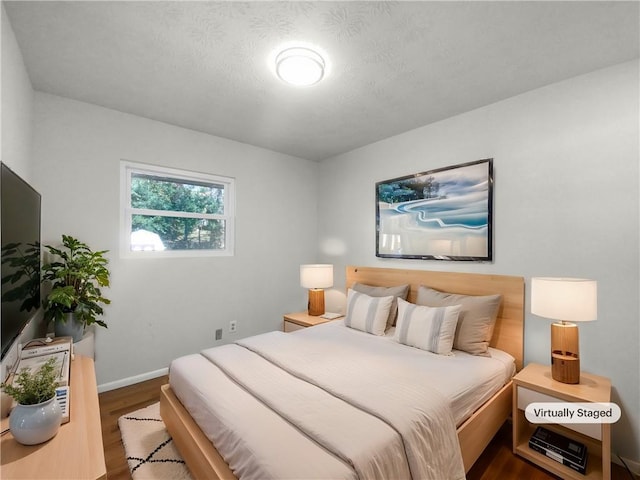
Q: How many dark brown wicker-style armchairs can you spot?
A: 0